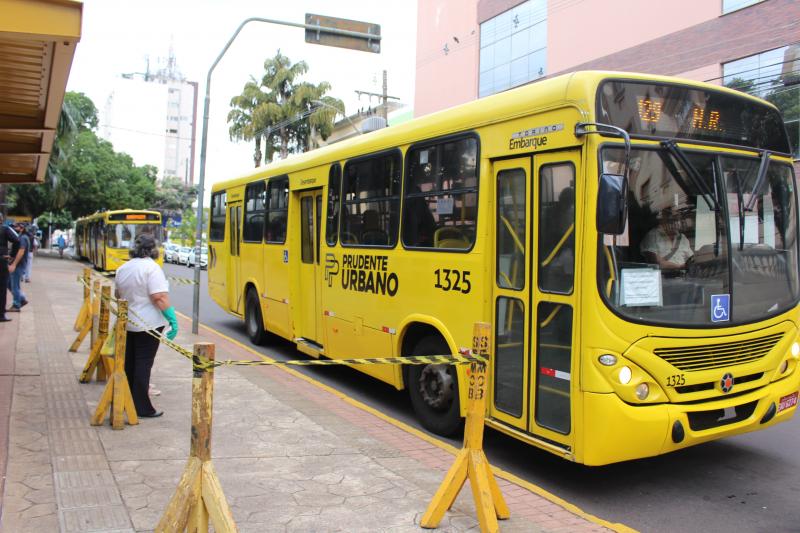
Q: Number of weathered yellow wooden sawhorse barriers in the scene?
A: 6